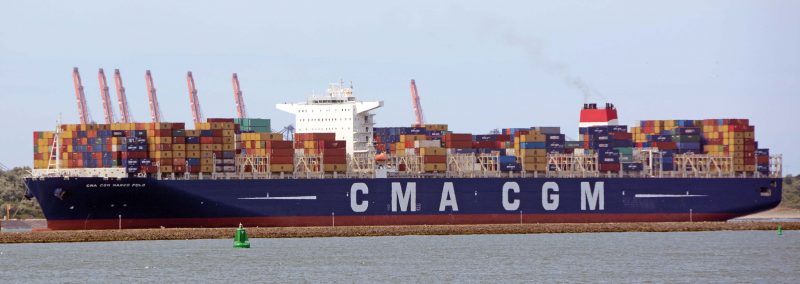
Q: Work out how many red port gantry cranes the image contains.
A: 7